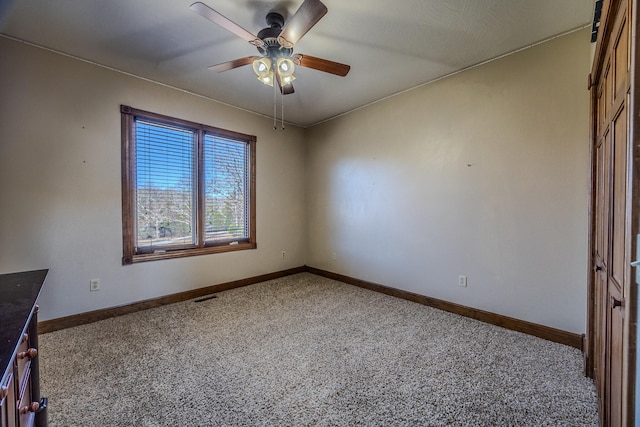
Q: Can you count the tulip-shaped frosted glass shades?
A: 4